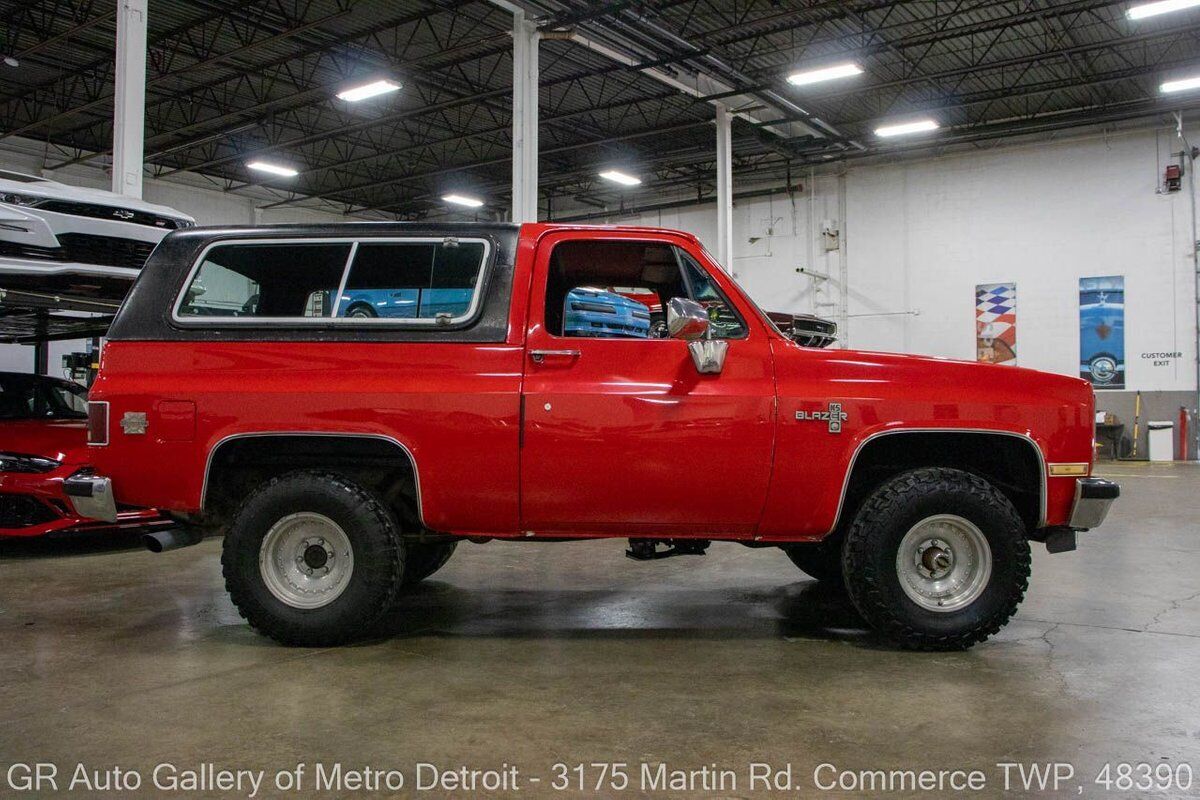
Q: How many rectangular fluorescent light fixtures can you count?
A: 8